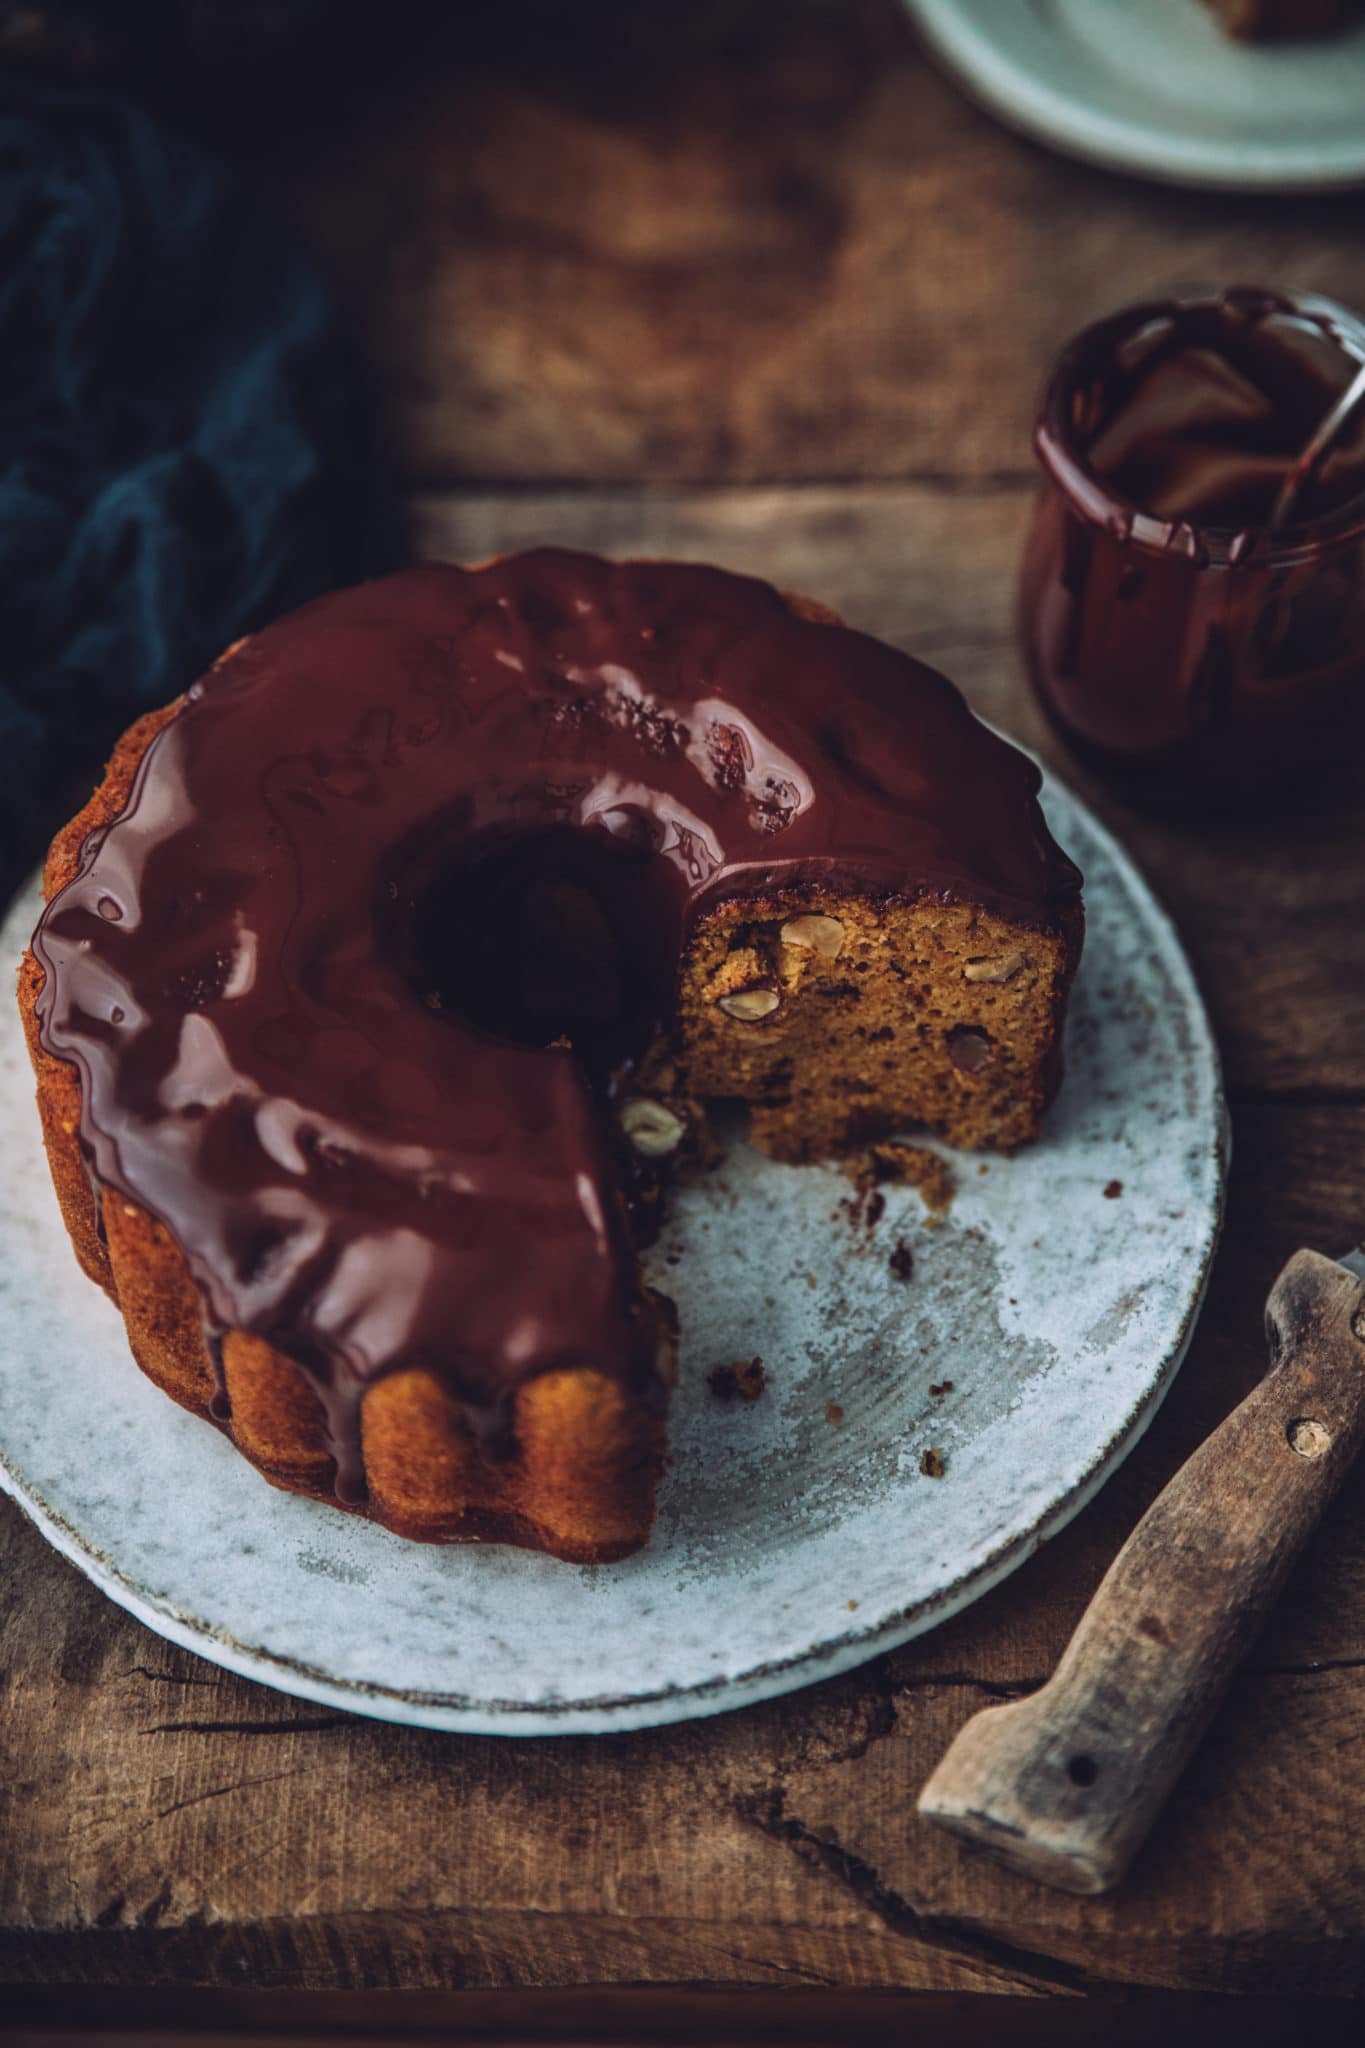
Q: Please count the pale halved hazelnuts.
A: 4